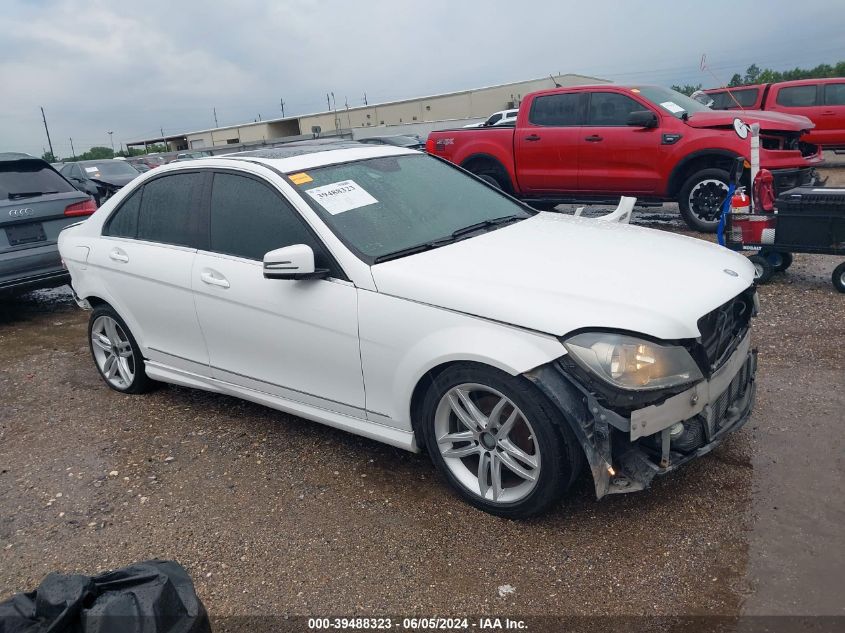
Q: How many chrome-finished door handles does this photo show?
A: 0